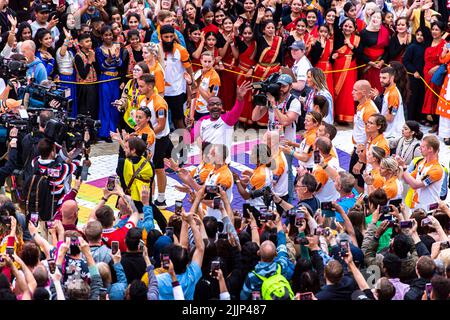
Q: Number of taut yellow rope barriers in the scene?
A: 1